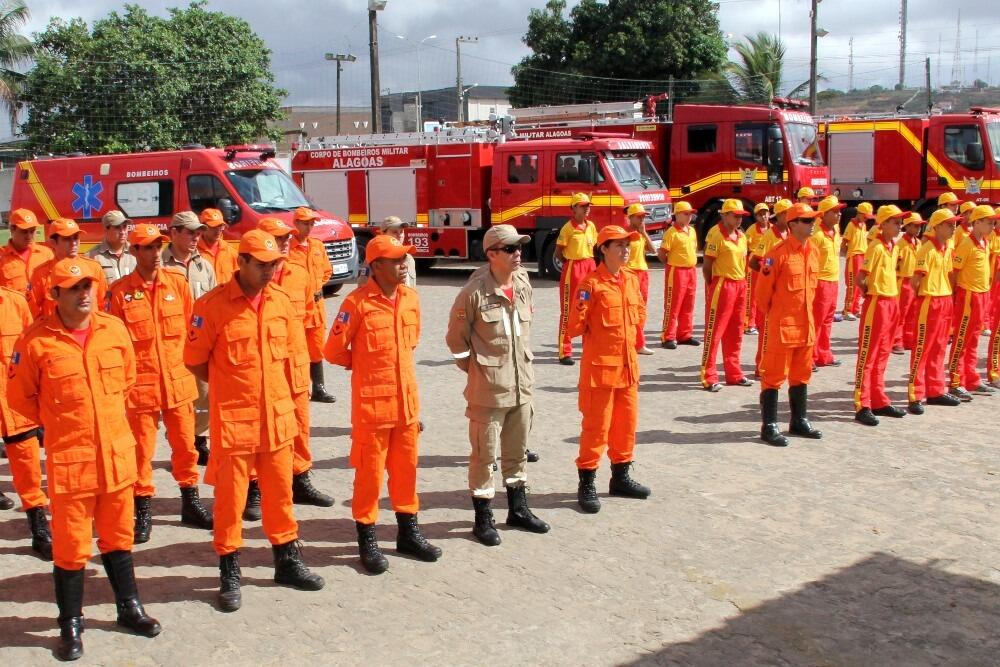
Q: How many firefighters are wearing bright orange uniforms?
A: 12